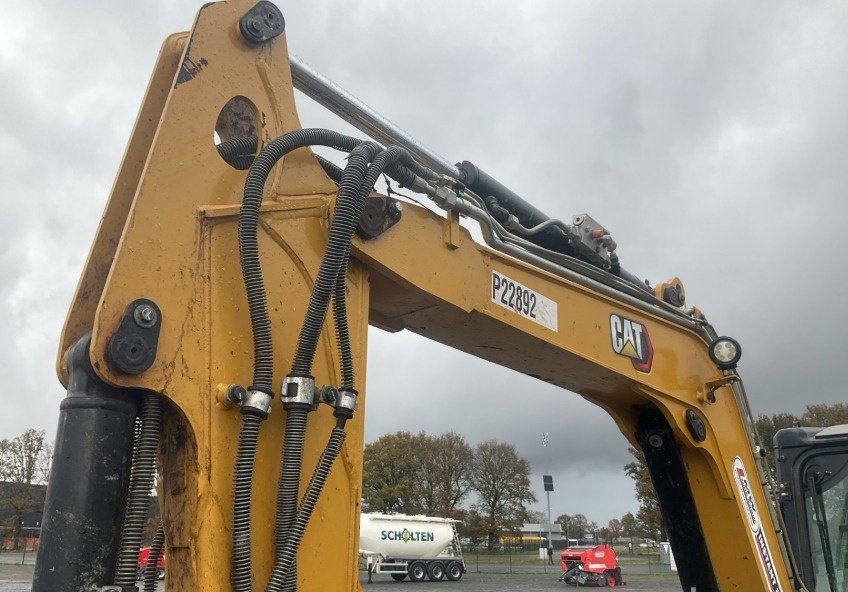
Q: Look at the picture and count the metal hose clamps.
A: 3